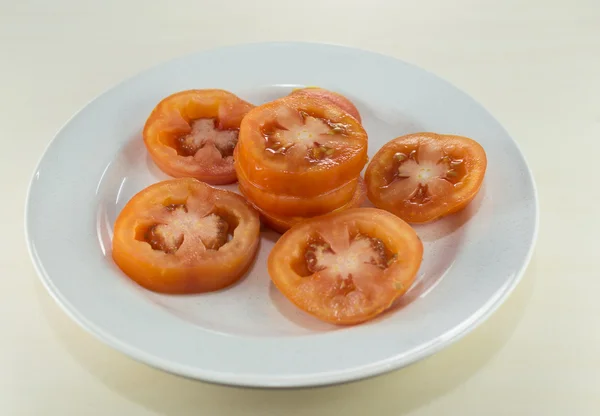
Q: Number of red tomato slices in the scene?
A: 8